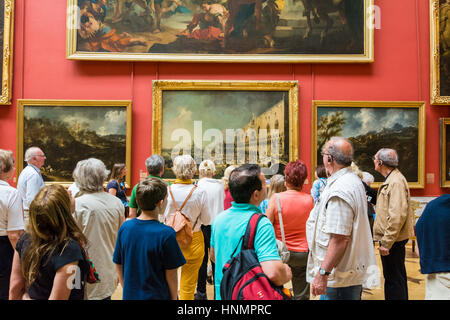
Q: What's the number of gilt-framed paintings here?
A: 7